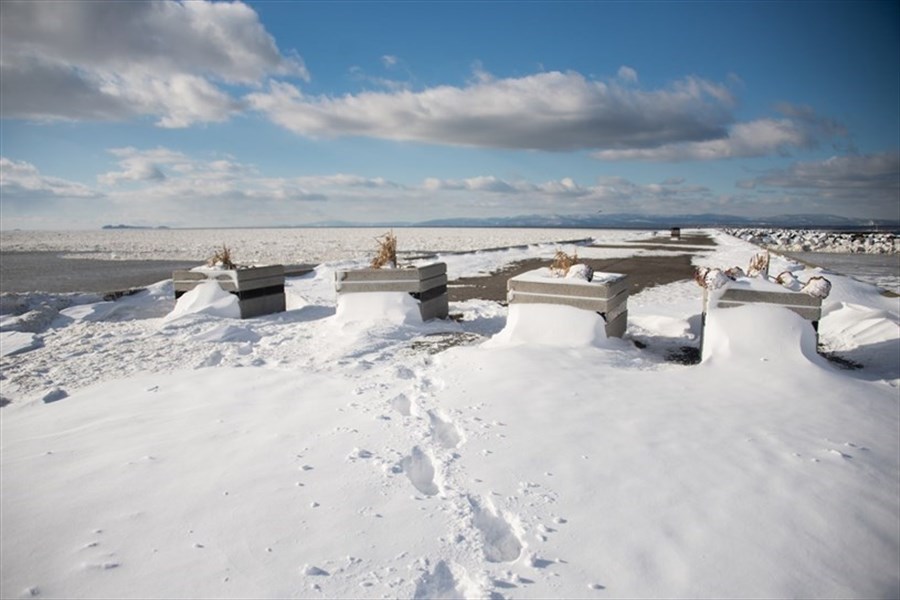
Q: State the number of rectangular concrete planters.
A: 4